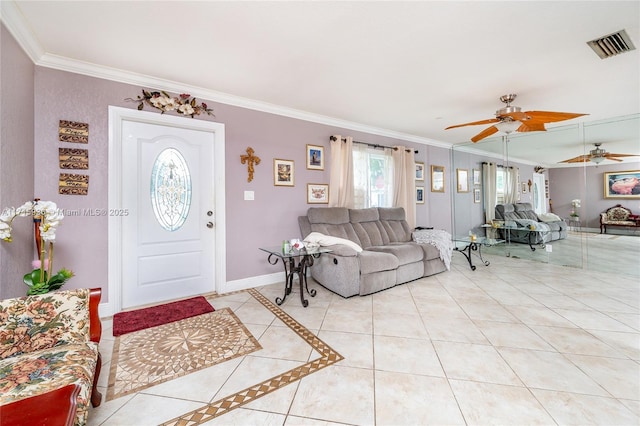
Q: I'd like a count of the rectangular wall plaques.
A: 3